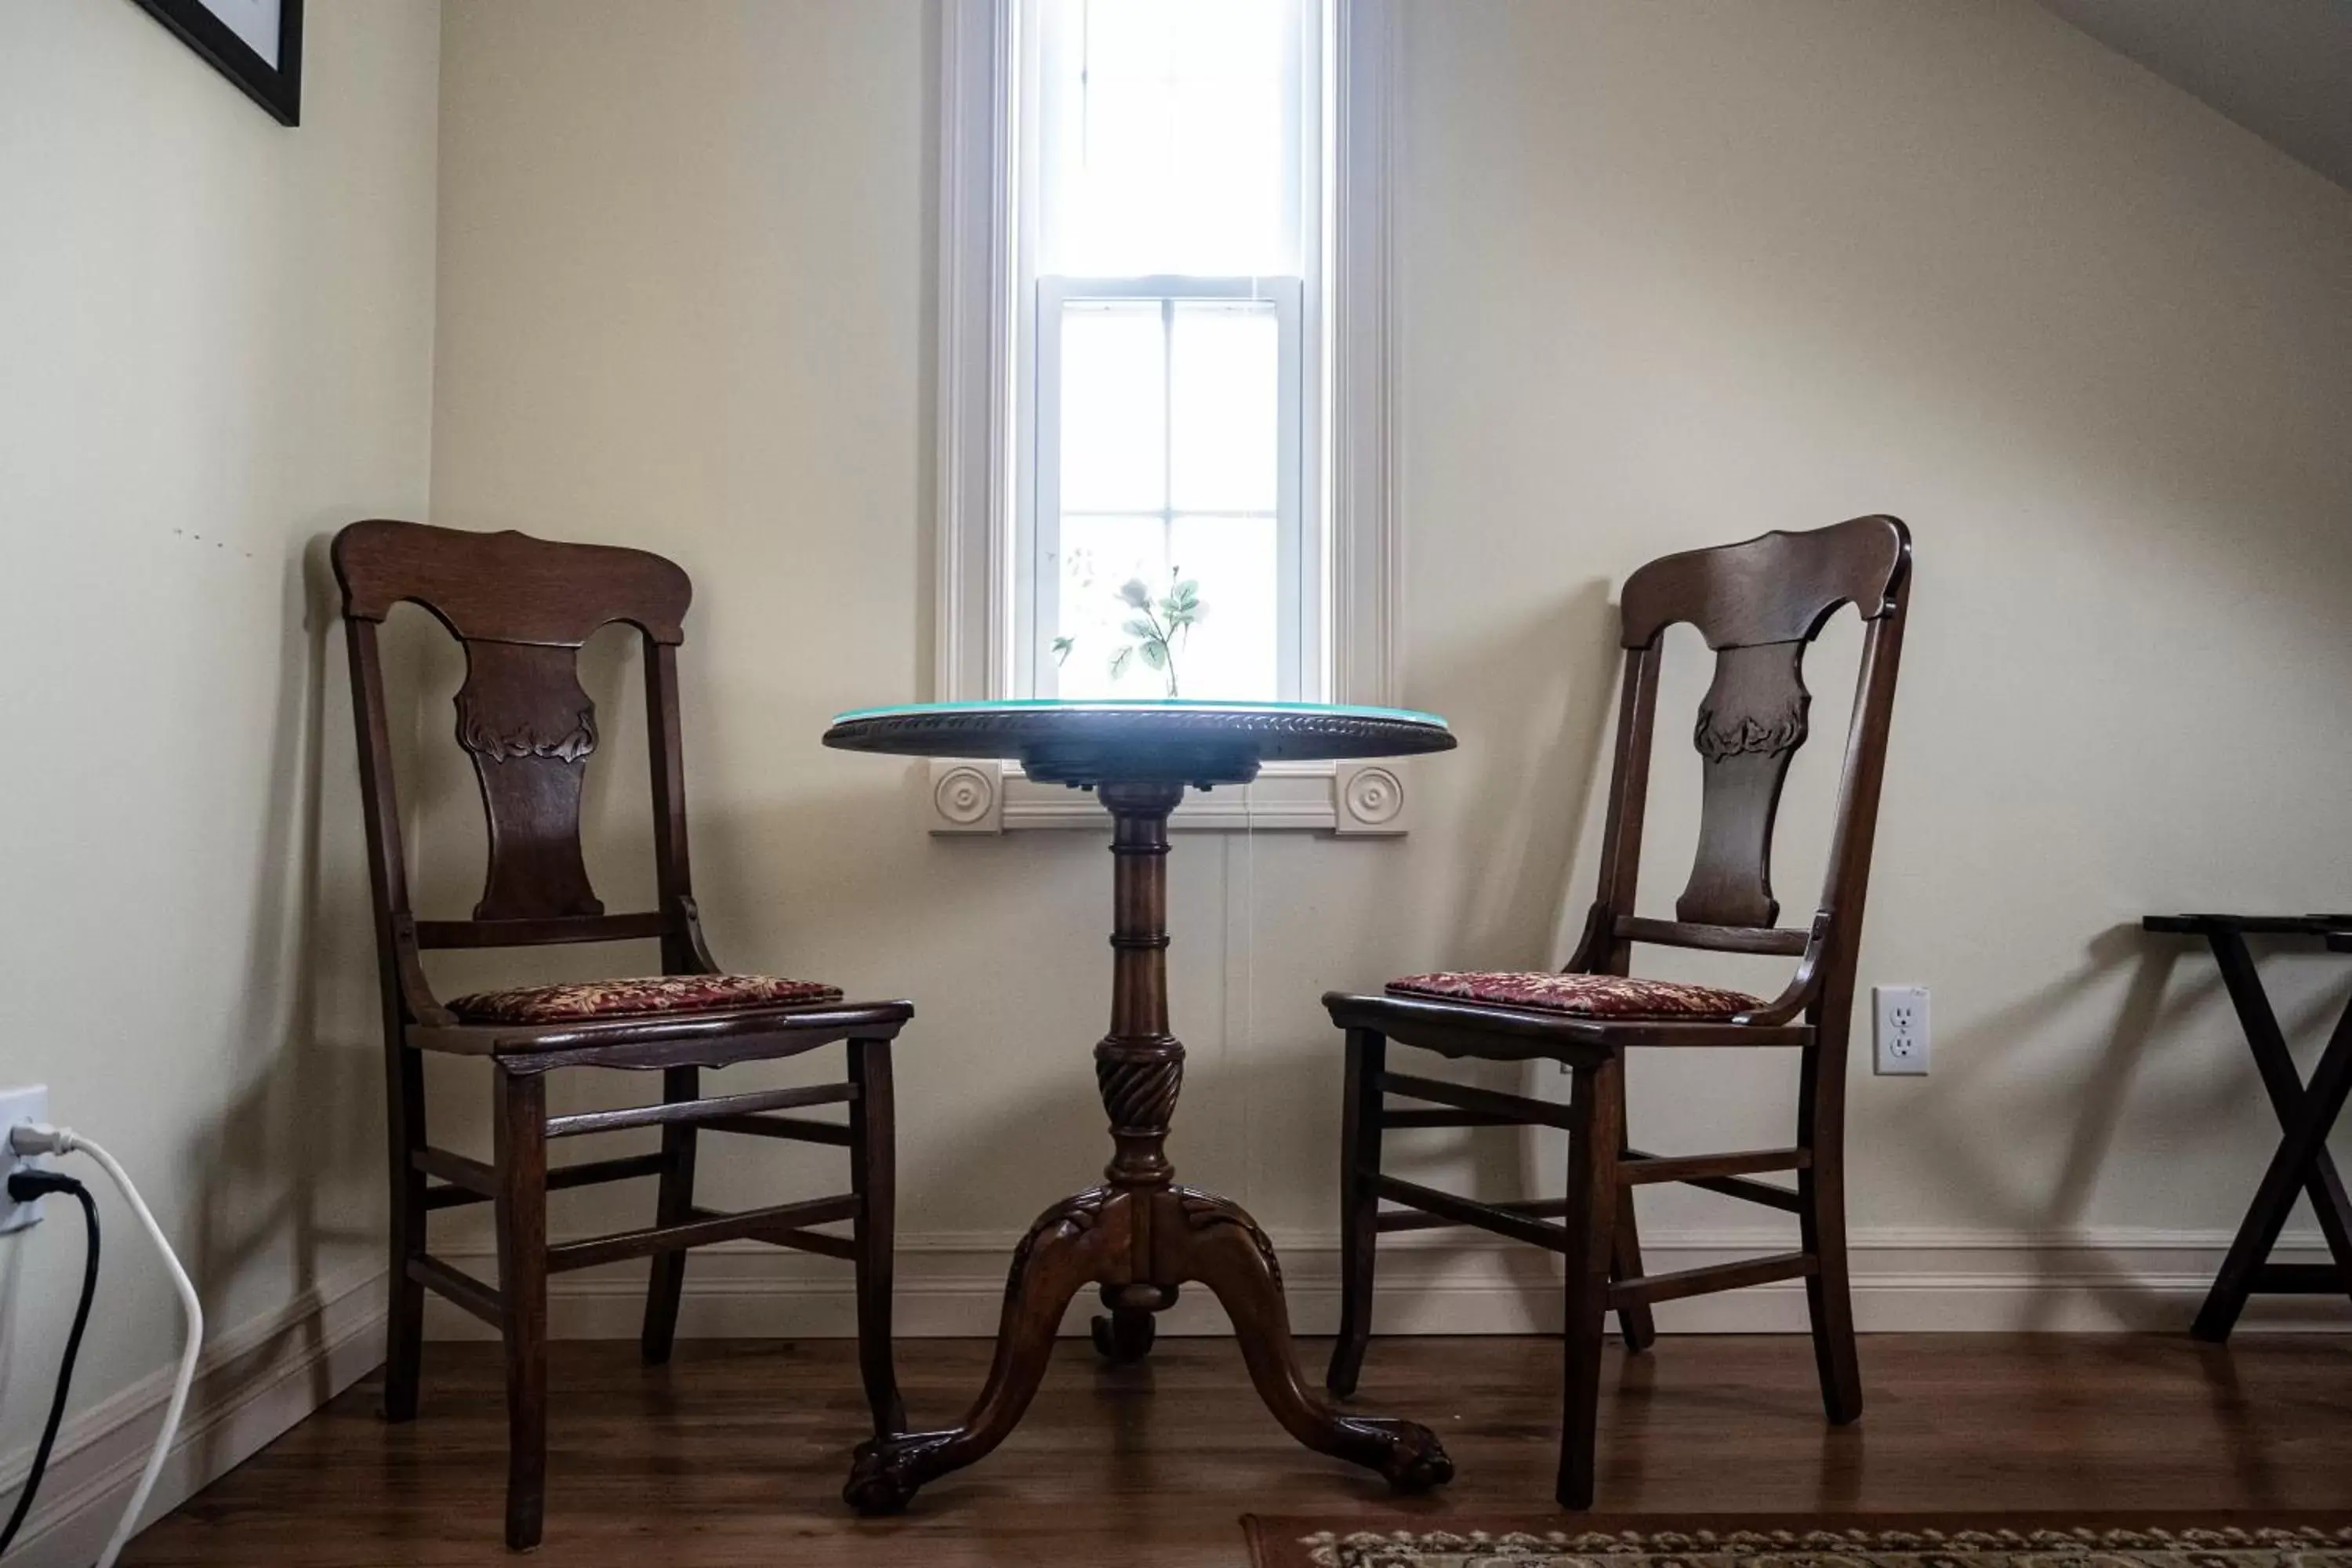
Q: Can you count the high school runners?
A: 0